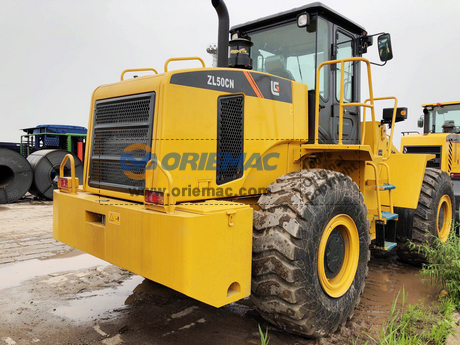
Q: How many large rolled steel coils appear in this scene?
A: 2